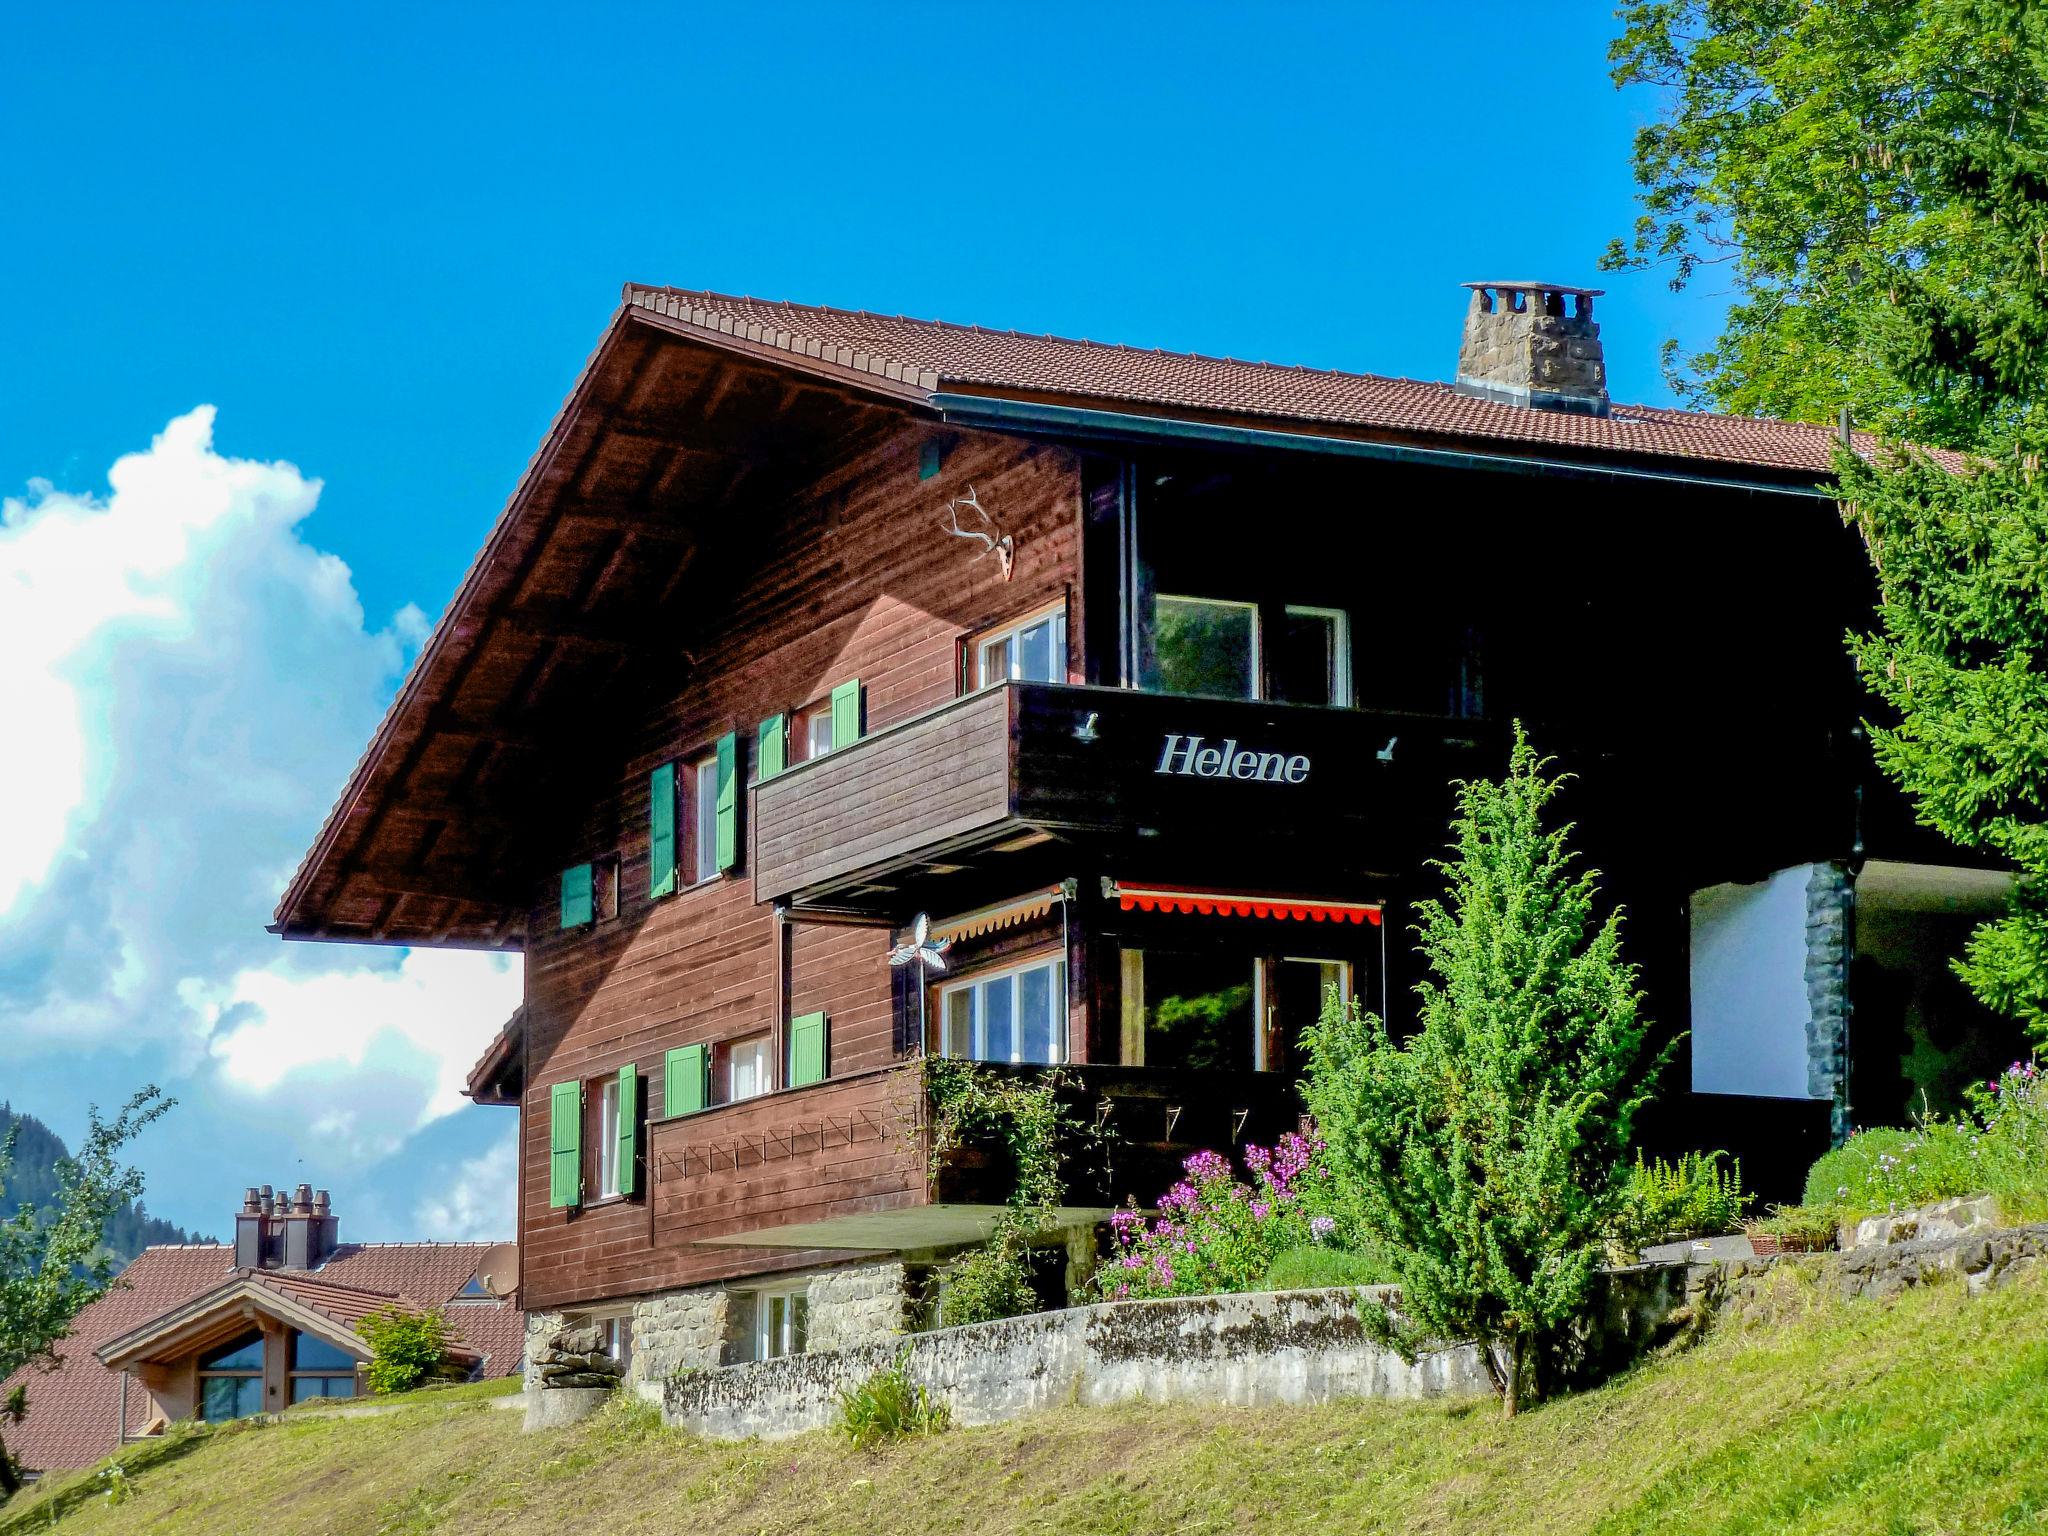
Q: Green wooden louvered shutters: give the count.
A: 9